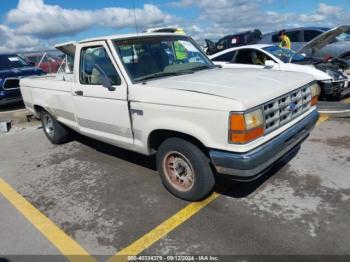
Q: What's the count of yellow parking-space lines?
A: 2